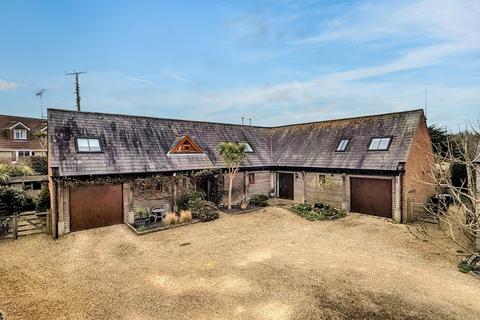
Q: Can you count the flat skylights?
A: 4